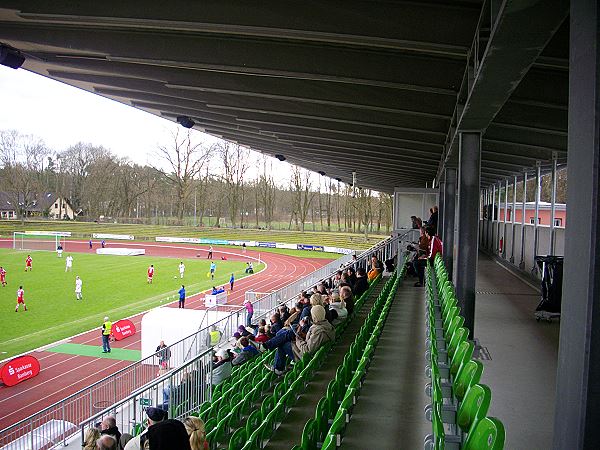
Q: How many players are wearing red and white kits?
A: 4